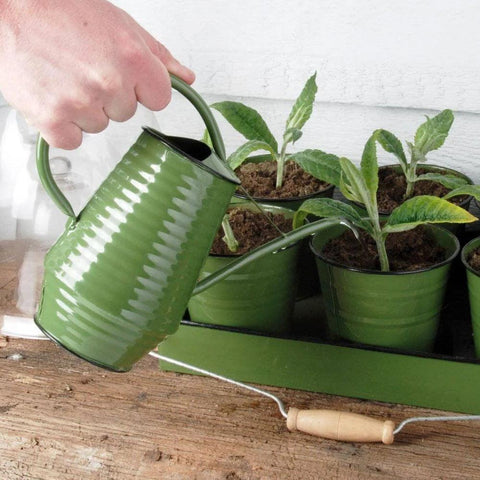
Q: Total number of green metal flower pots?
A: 5